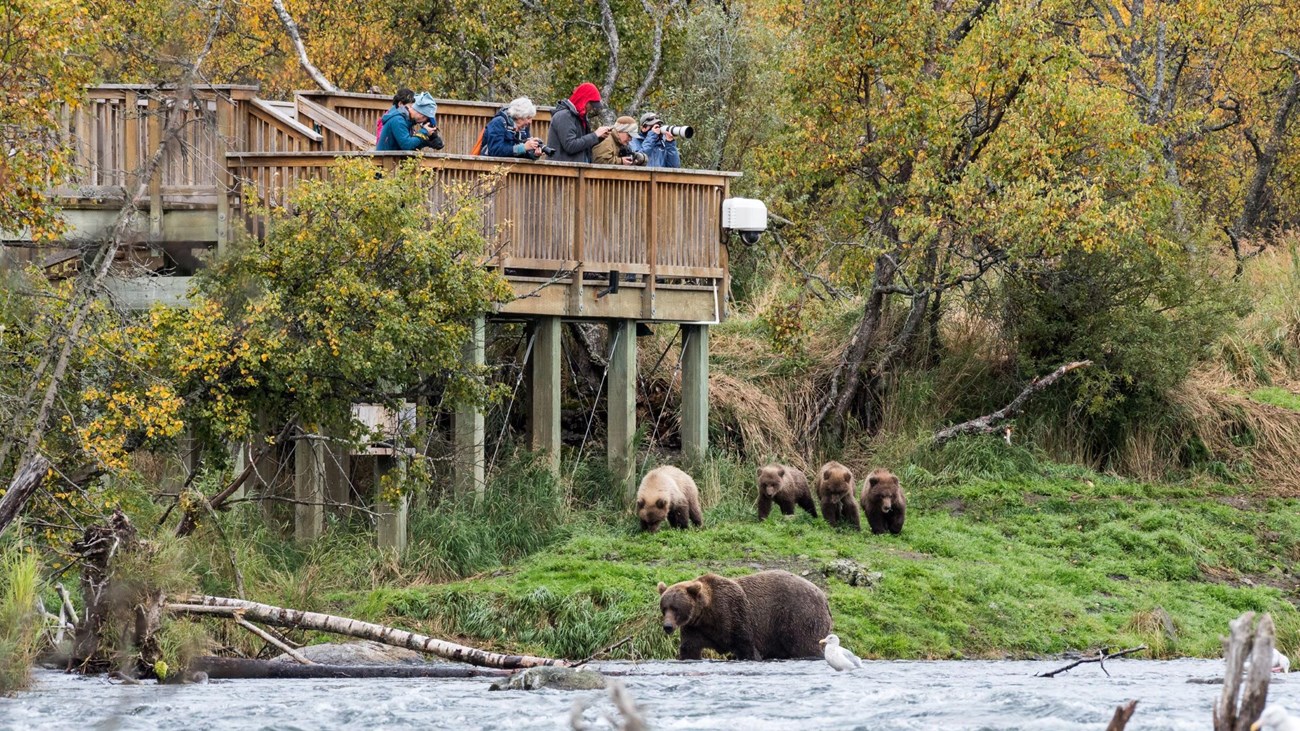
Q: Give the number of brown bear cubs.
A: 4